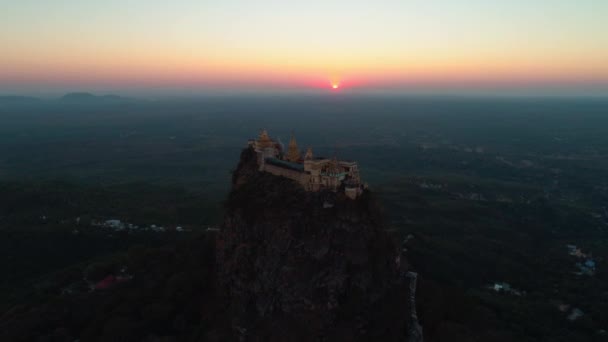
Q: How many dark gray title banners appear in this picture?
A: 0